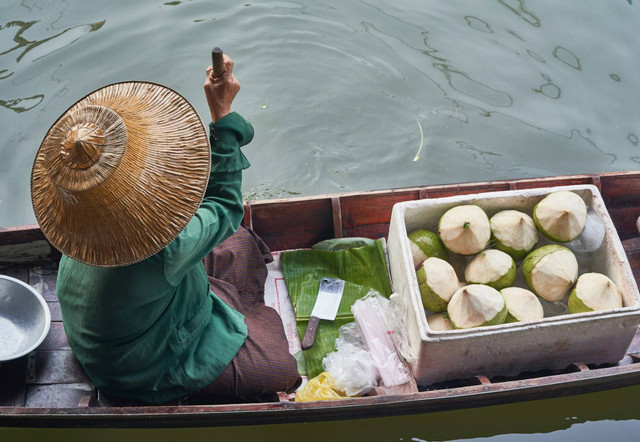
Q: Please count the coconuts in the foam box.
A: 11